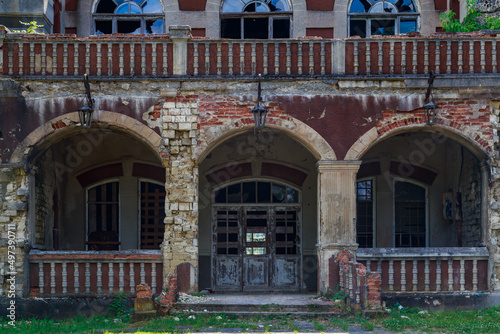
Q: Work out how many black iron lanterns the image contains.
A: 3